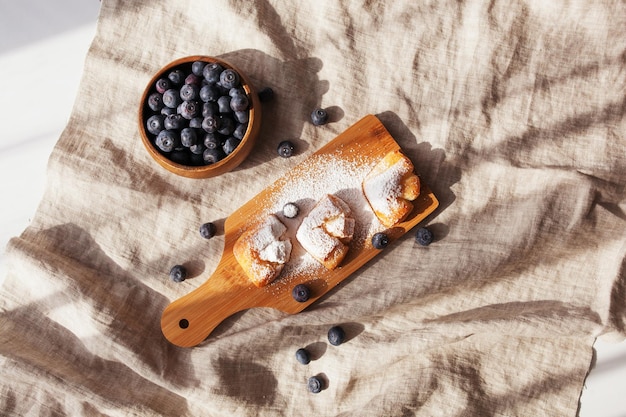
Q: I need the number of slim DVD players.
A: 0